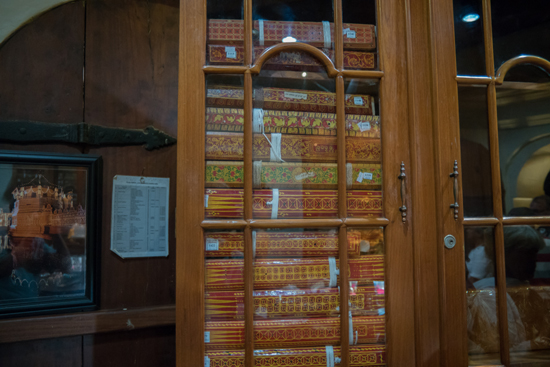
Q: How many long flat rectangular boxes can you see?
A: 12